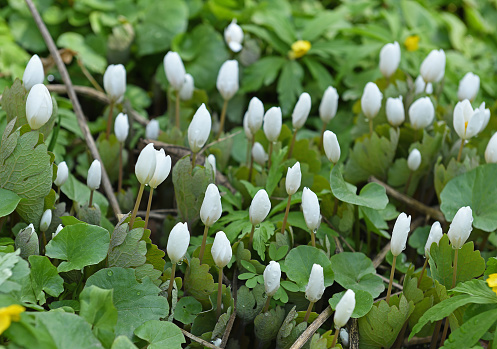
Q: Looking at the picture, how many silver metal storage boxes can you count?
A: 0